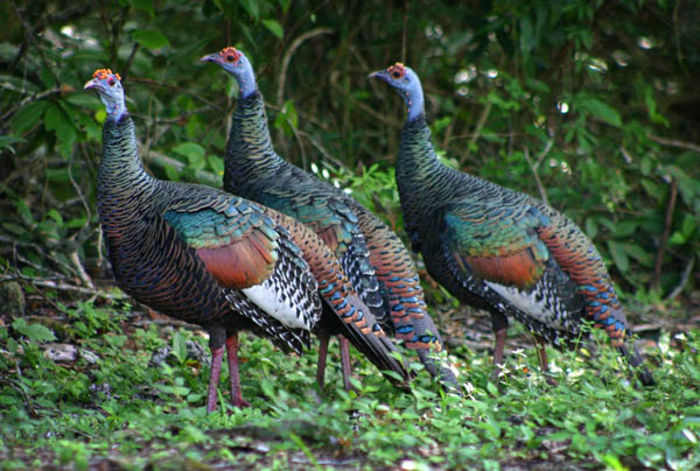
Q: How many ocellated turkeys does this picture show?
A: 3